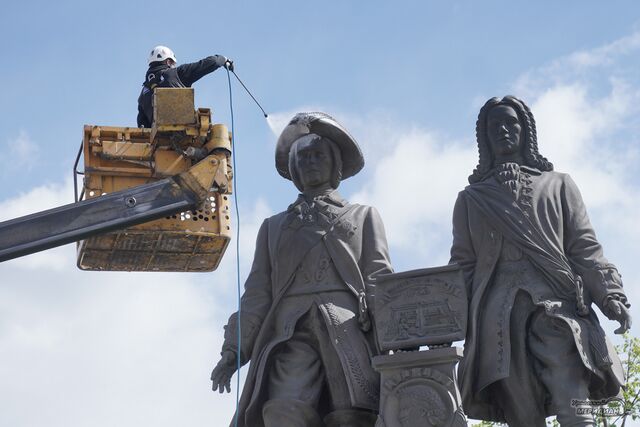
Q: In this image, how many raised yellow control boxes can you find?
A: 1